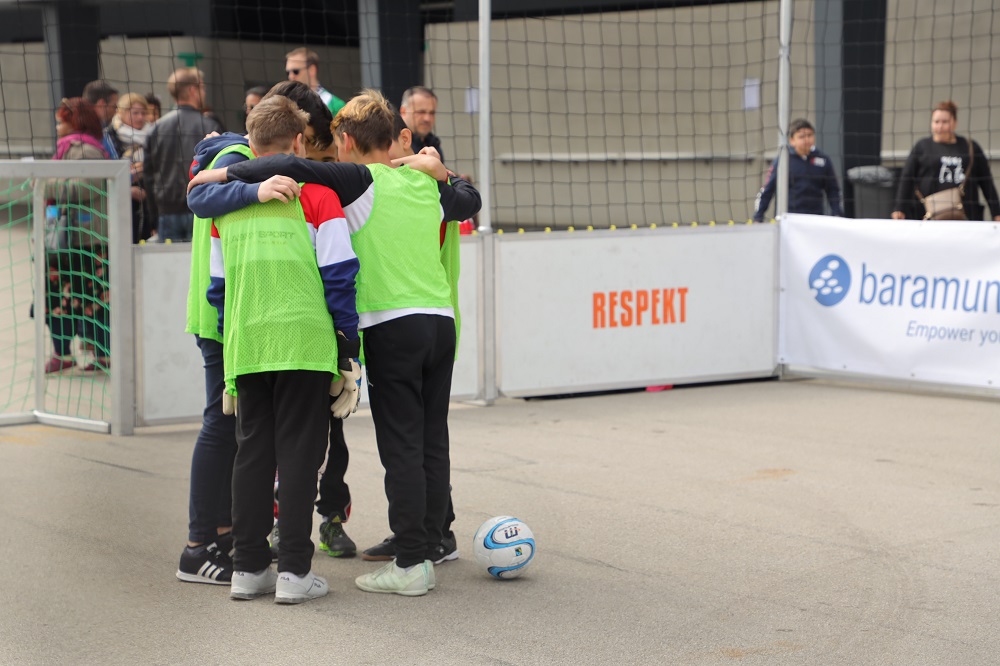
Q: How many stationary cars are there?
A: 0